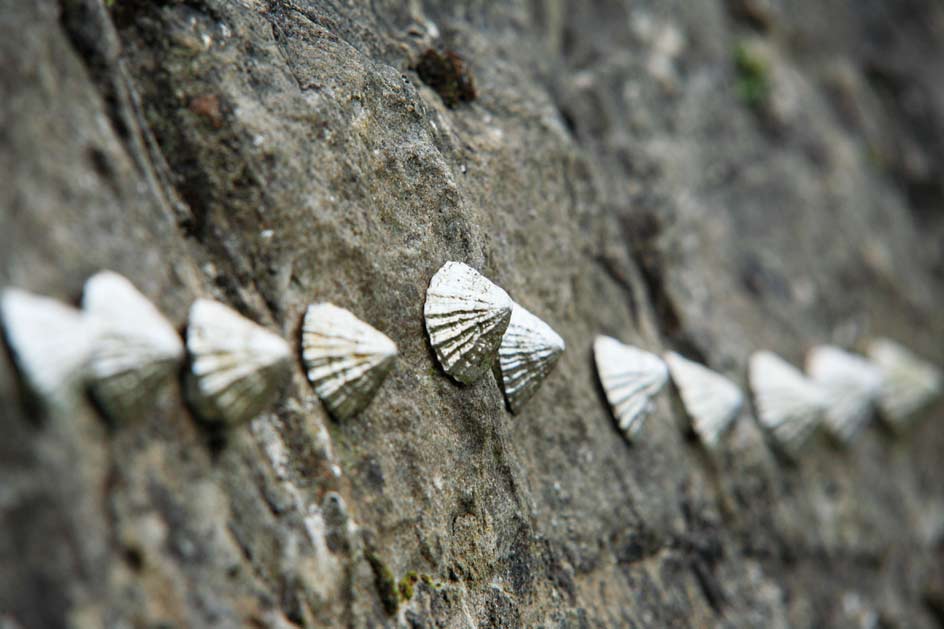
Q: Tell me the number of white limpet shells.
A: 11